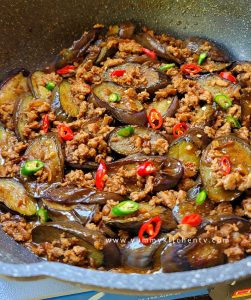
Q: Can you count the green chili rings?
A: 11